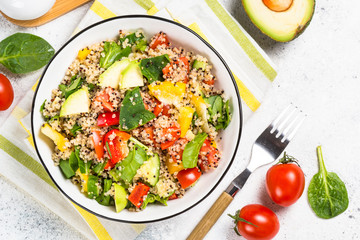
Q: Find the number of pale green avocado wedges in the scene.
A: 4